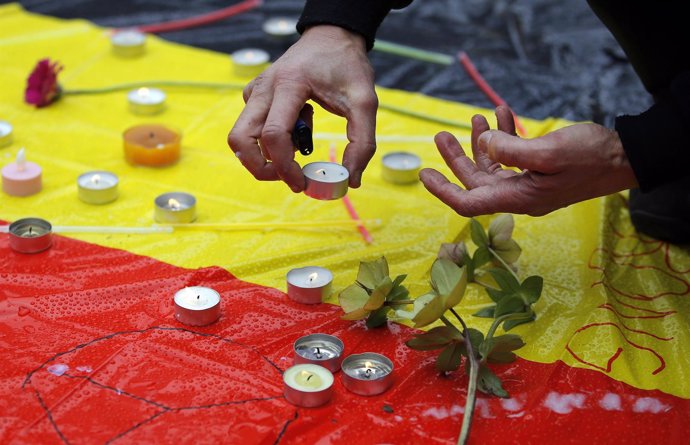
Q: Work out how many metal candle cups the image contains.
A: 15